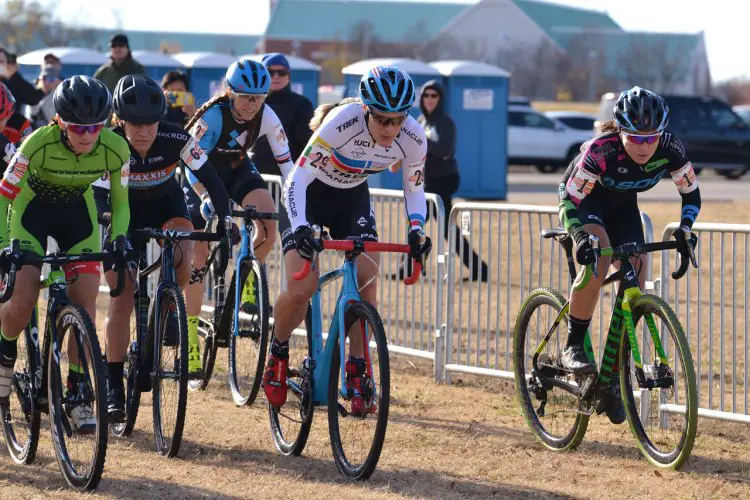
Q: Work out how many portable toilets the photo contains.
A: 6